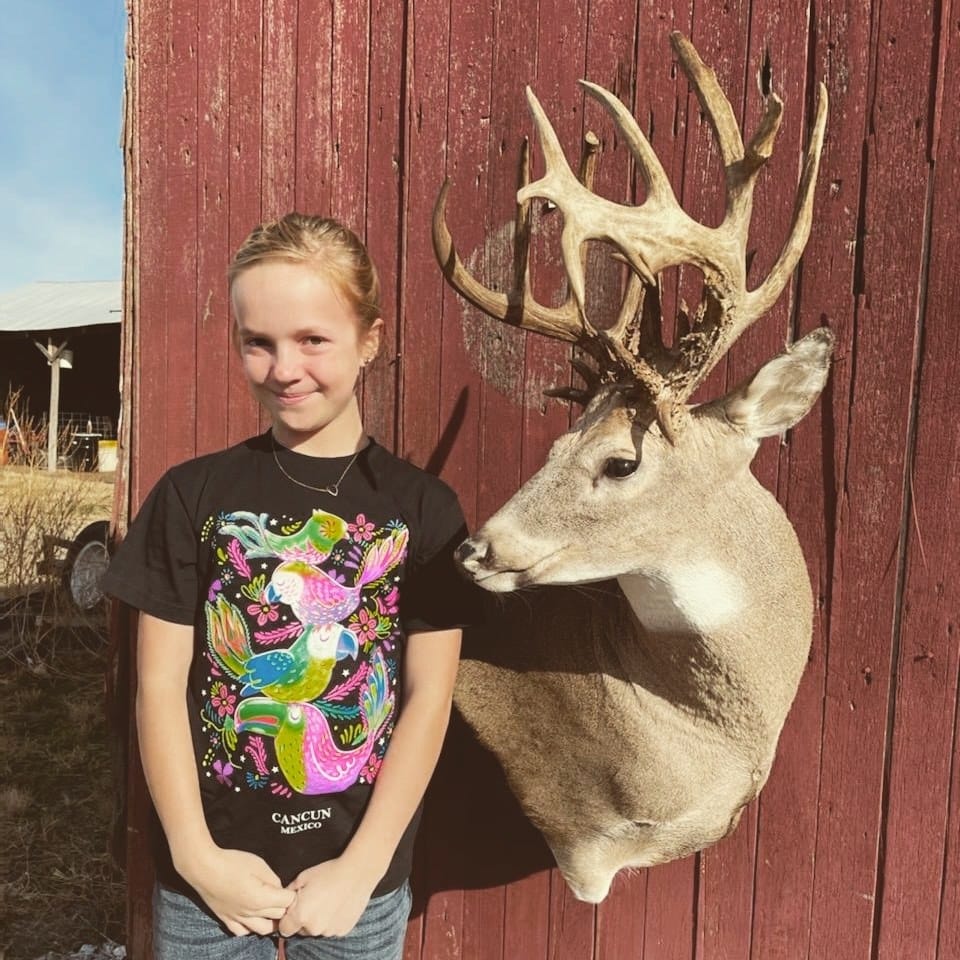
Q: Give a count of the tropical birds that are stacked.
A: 4